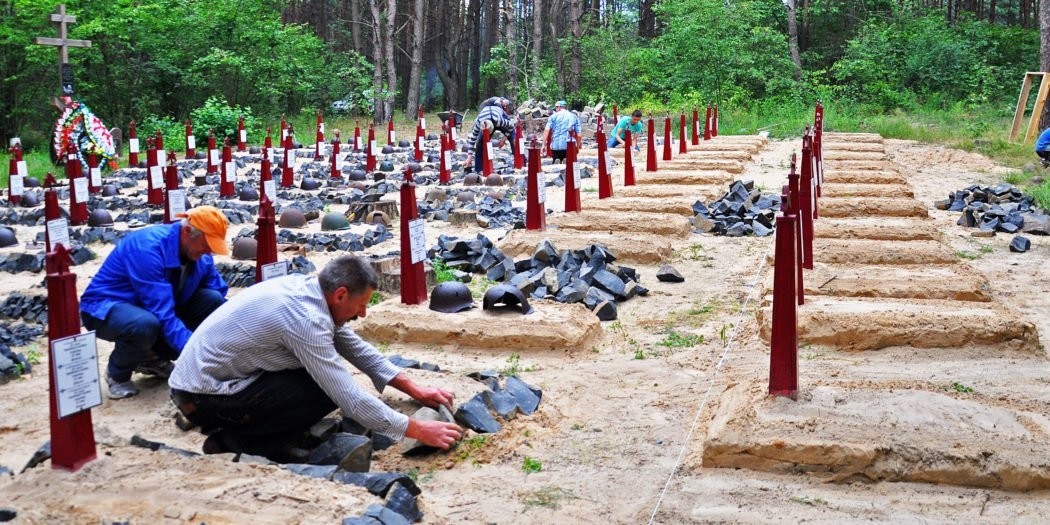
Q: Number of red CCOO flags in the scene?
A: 0